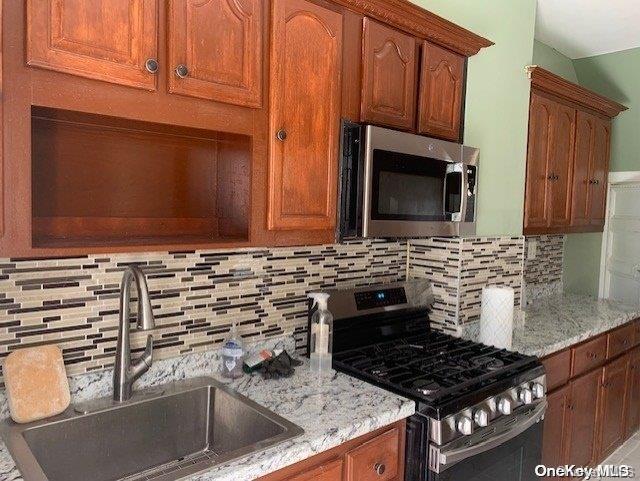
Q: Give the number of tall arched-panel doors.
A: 5